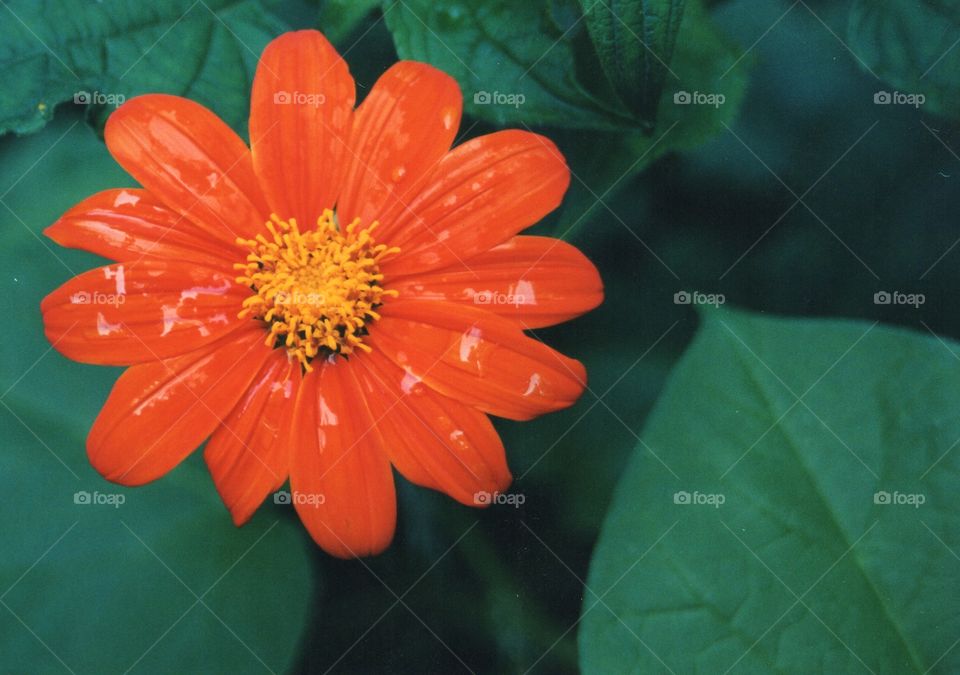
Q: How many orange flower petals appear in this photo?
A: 12